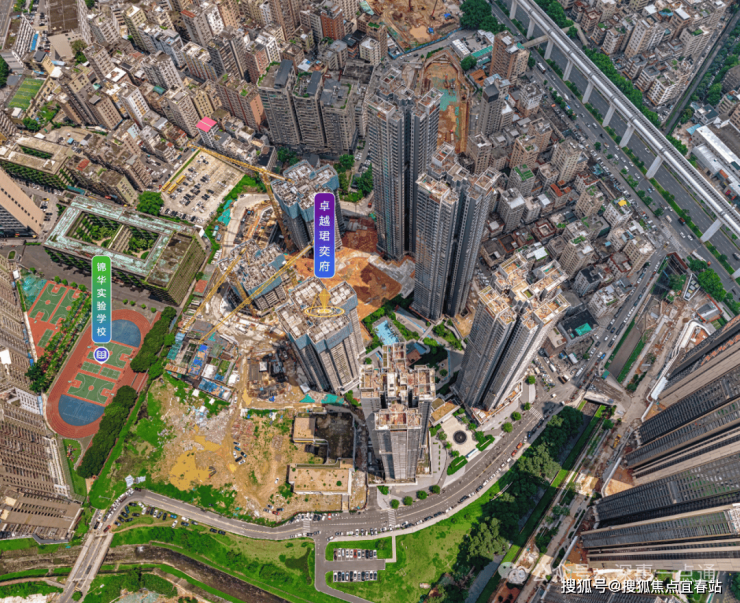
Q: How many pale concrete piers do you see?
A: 10